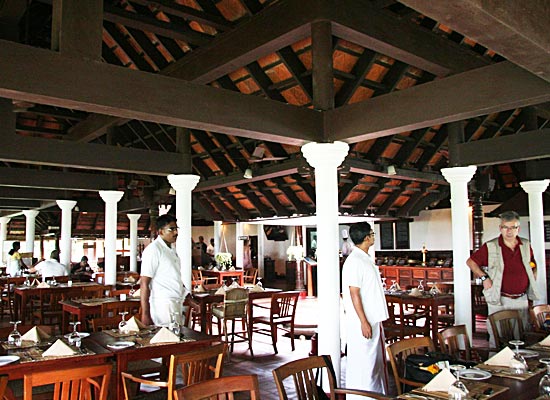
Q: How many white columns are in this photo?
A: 9